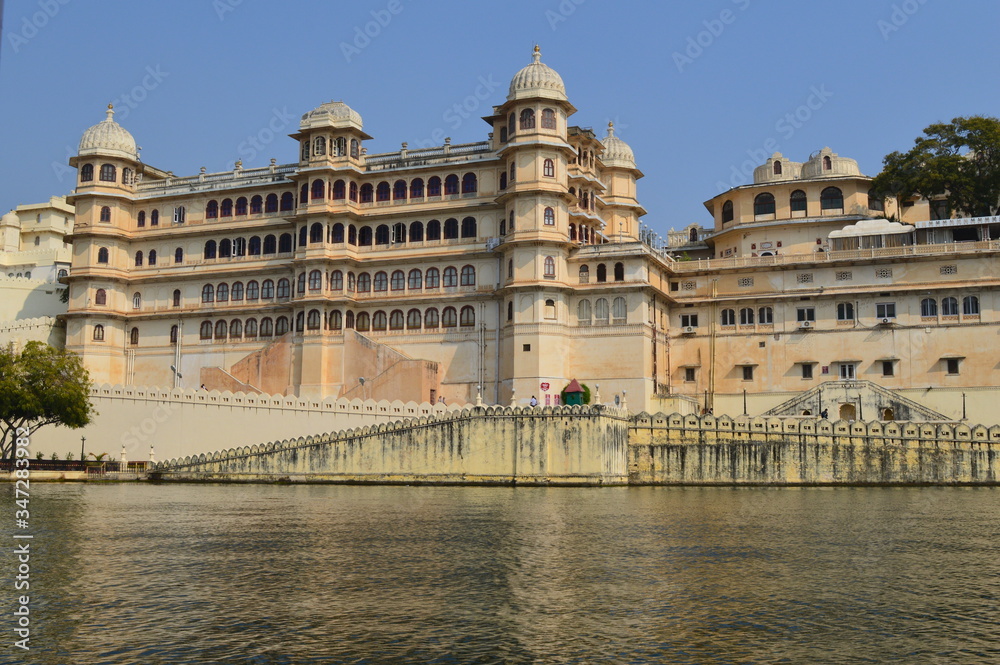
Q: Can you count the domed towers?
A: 4